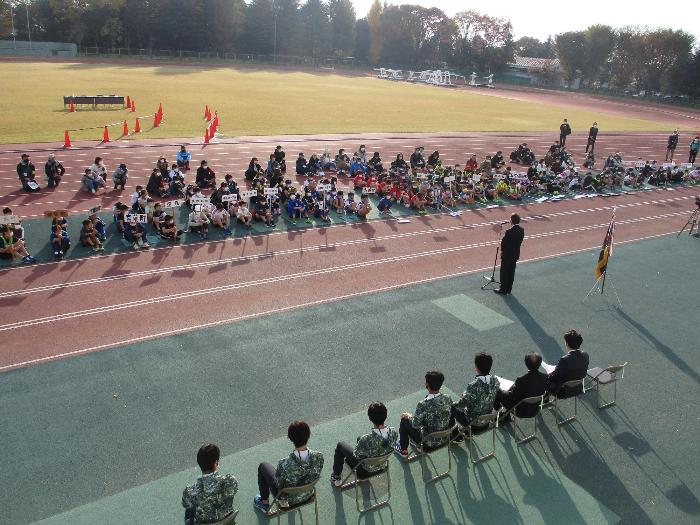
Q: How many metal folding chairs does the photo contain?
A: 8